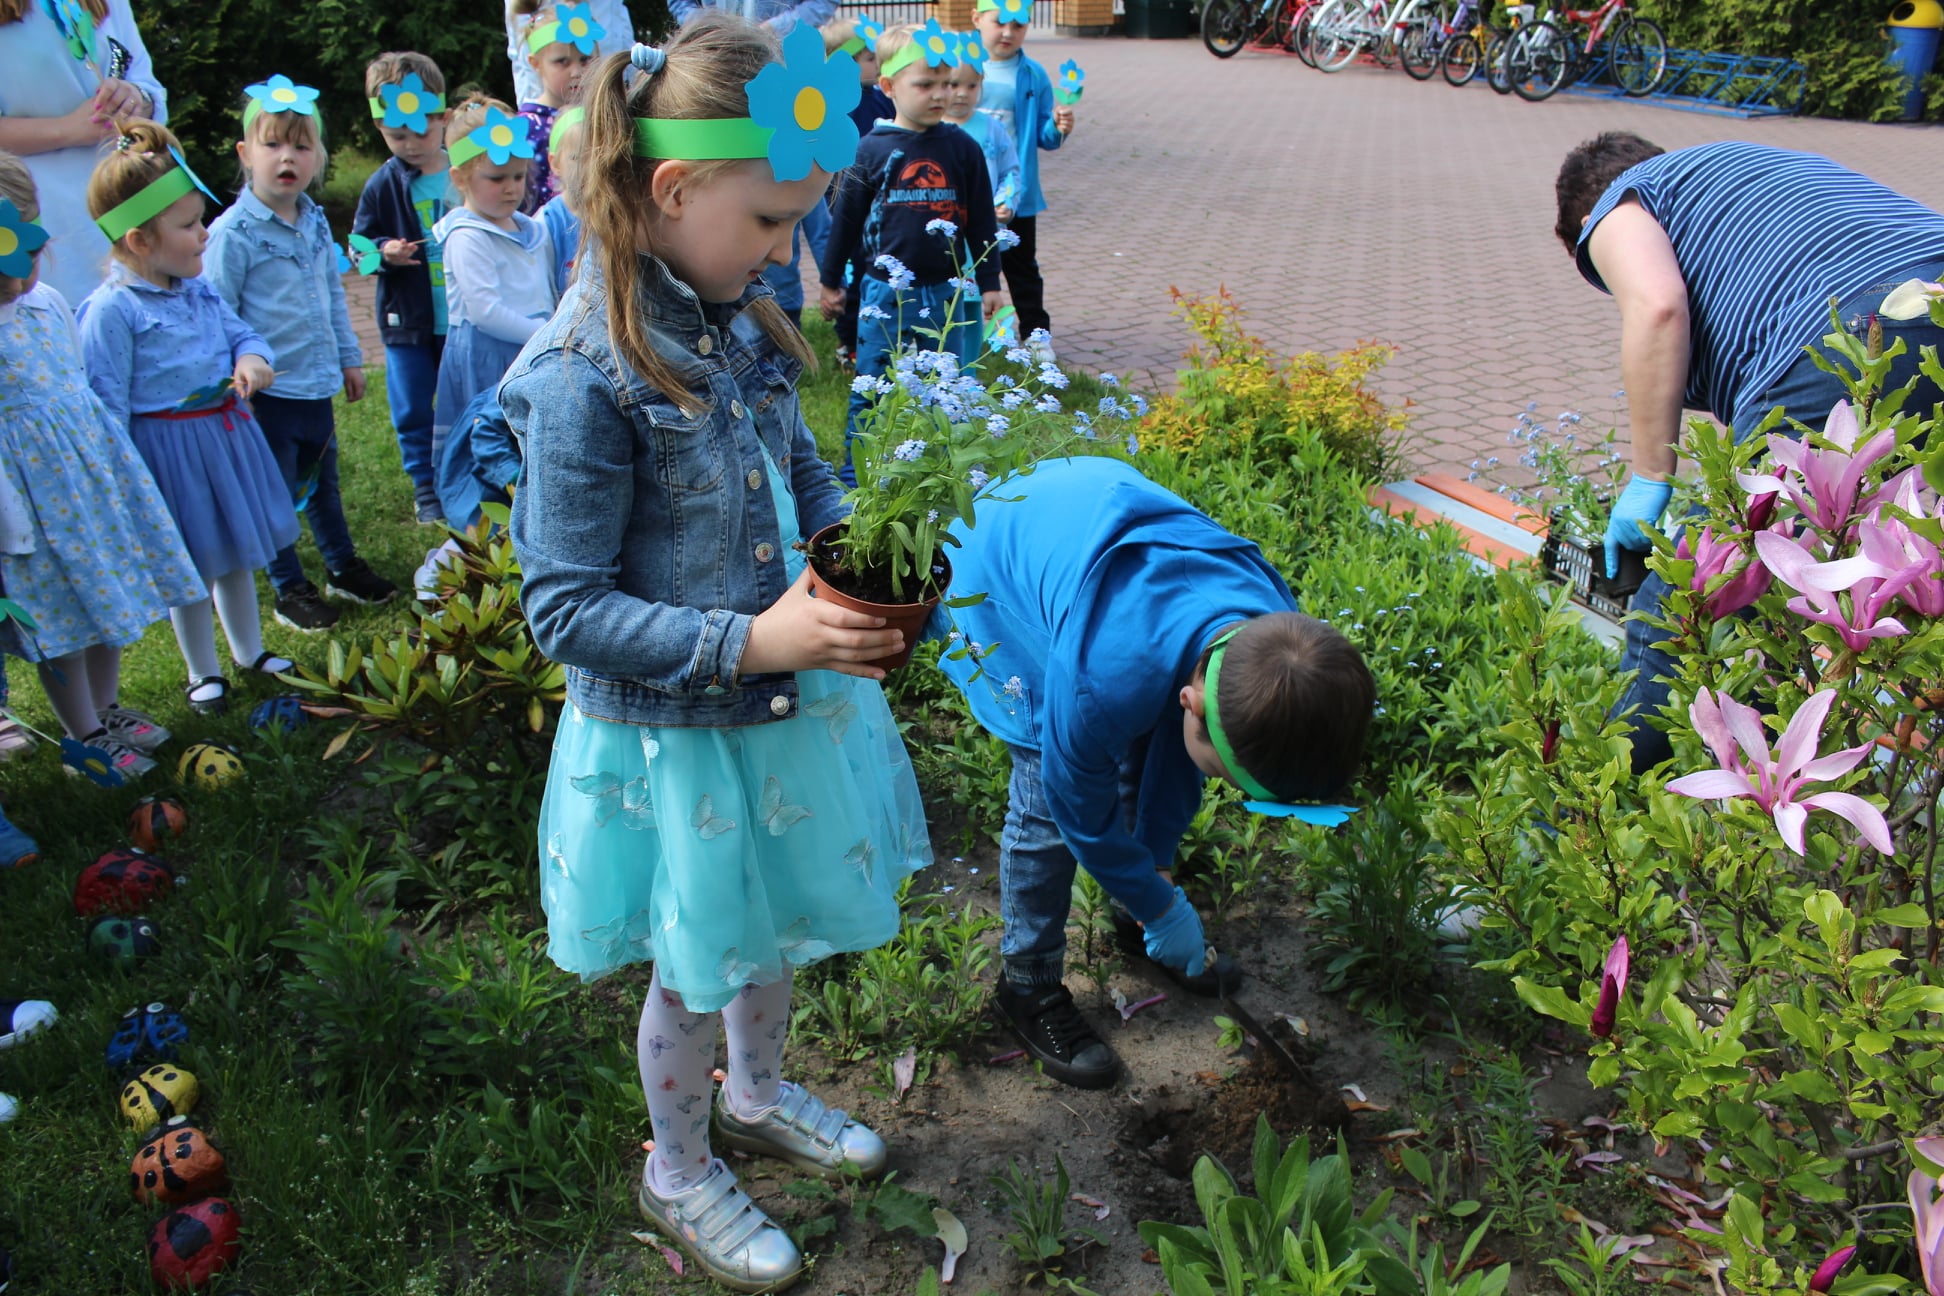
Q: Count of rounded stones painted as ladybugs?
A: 9